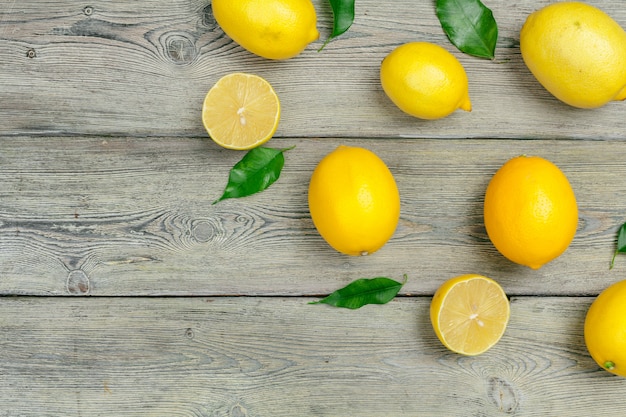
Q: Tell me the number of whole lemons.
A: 6